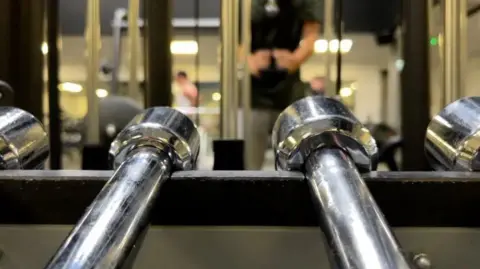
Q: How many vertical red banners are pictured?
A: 0